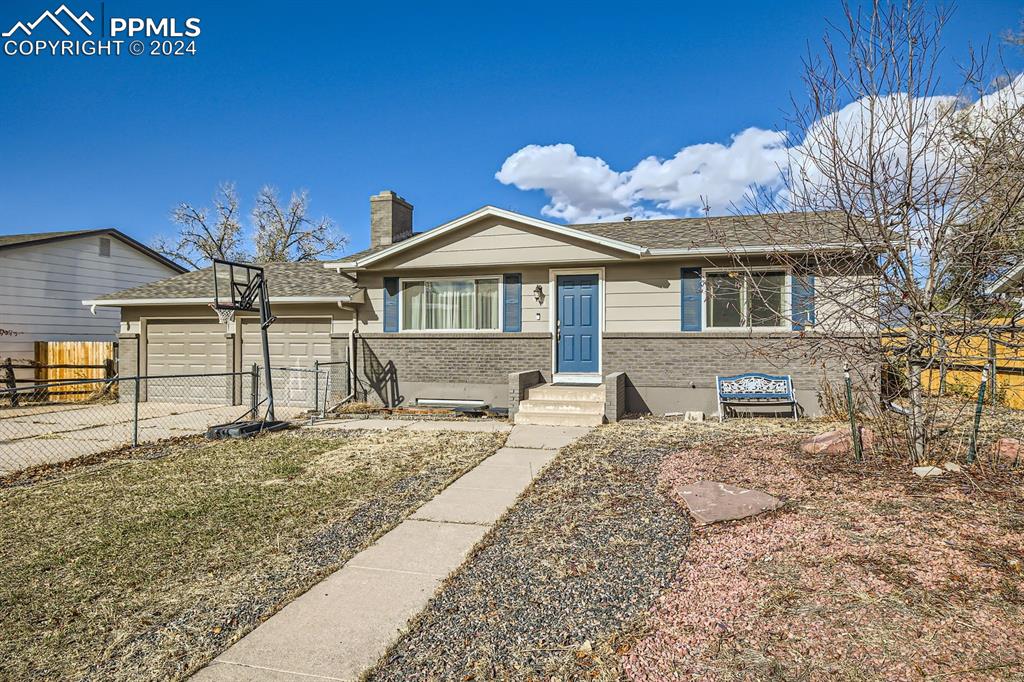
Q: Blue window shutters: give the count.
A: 4